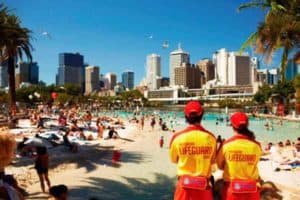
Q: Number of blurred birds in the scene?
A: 3